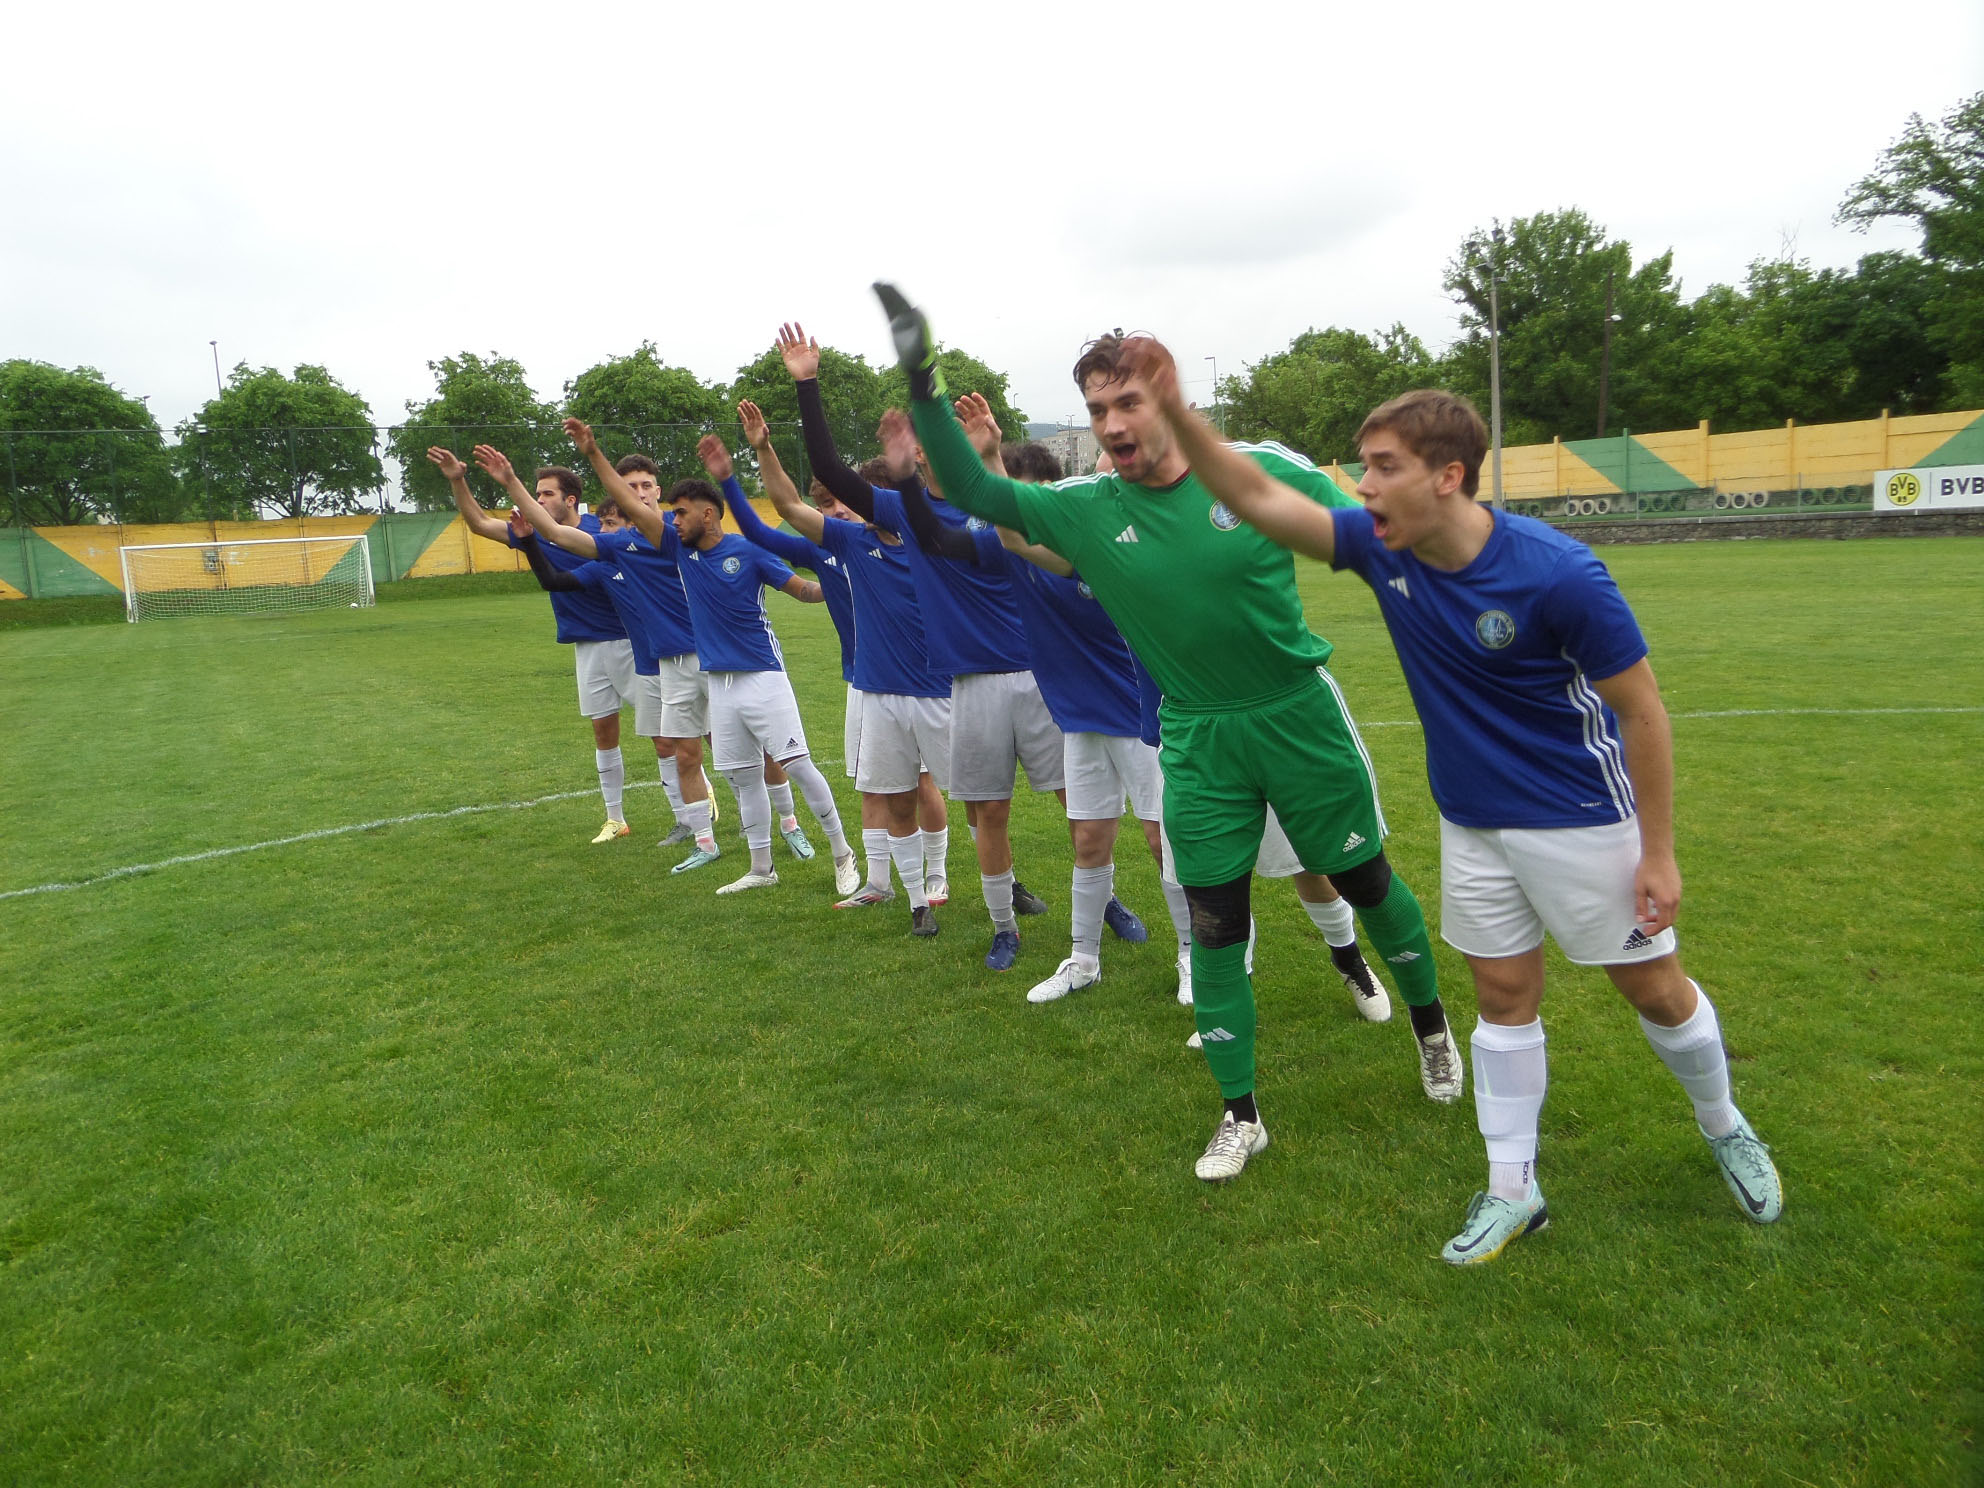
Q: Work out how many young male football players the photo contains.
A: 11